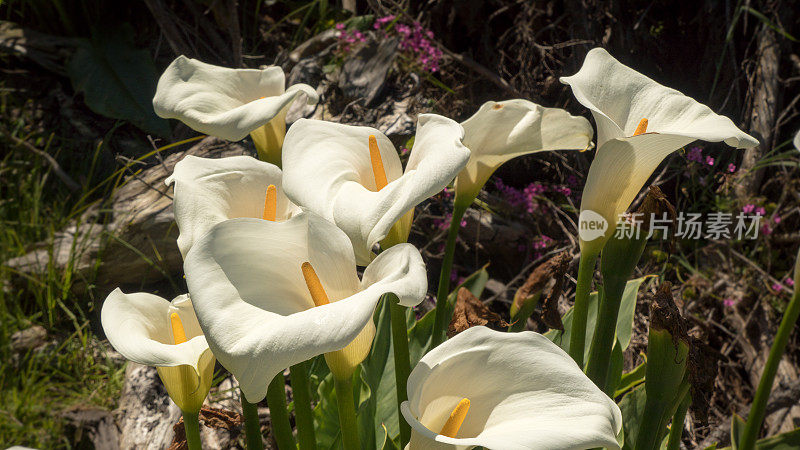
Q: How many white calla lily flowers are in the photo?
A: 8